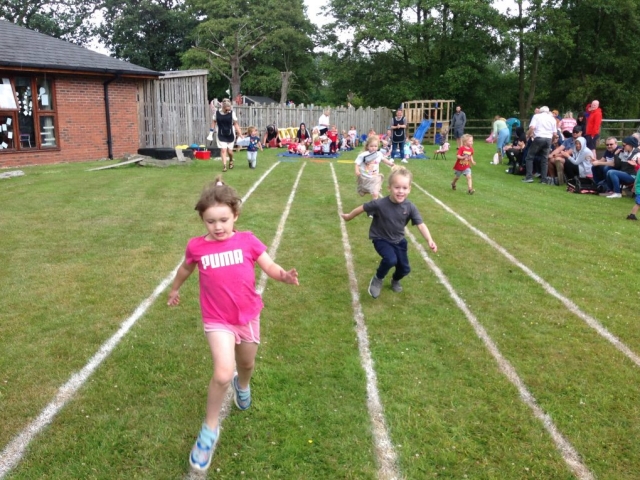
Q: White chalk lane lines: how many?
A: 5